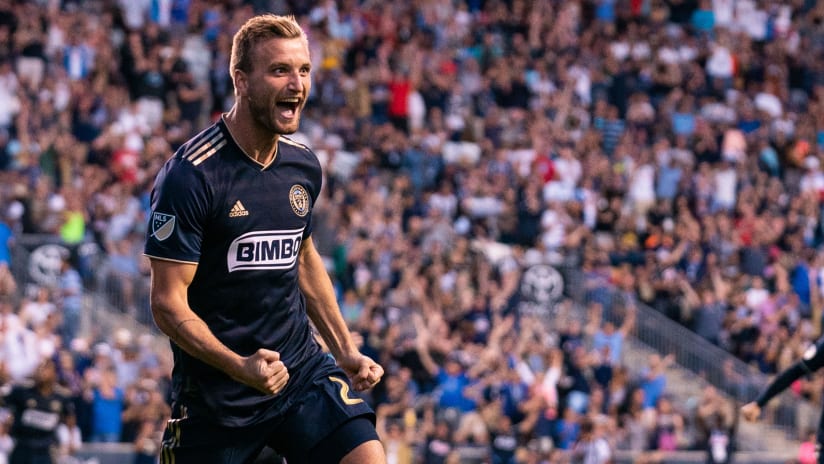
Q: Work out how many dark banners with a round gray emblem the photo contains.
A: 2